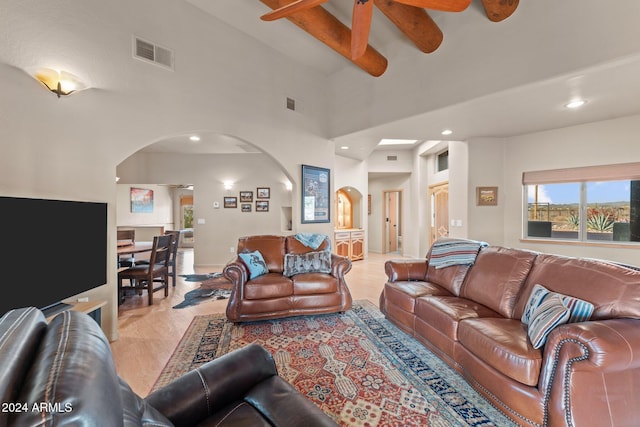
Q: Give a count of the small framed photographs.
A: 5